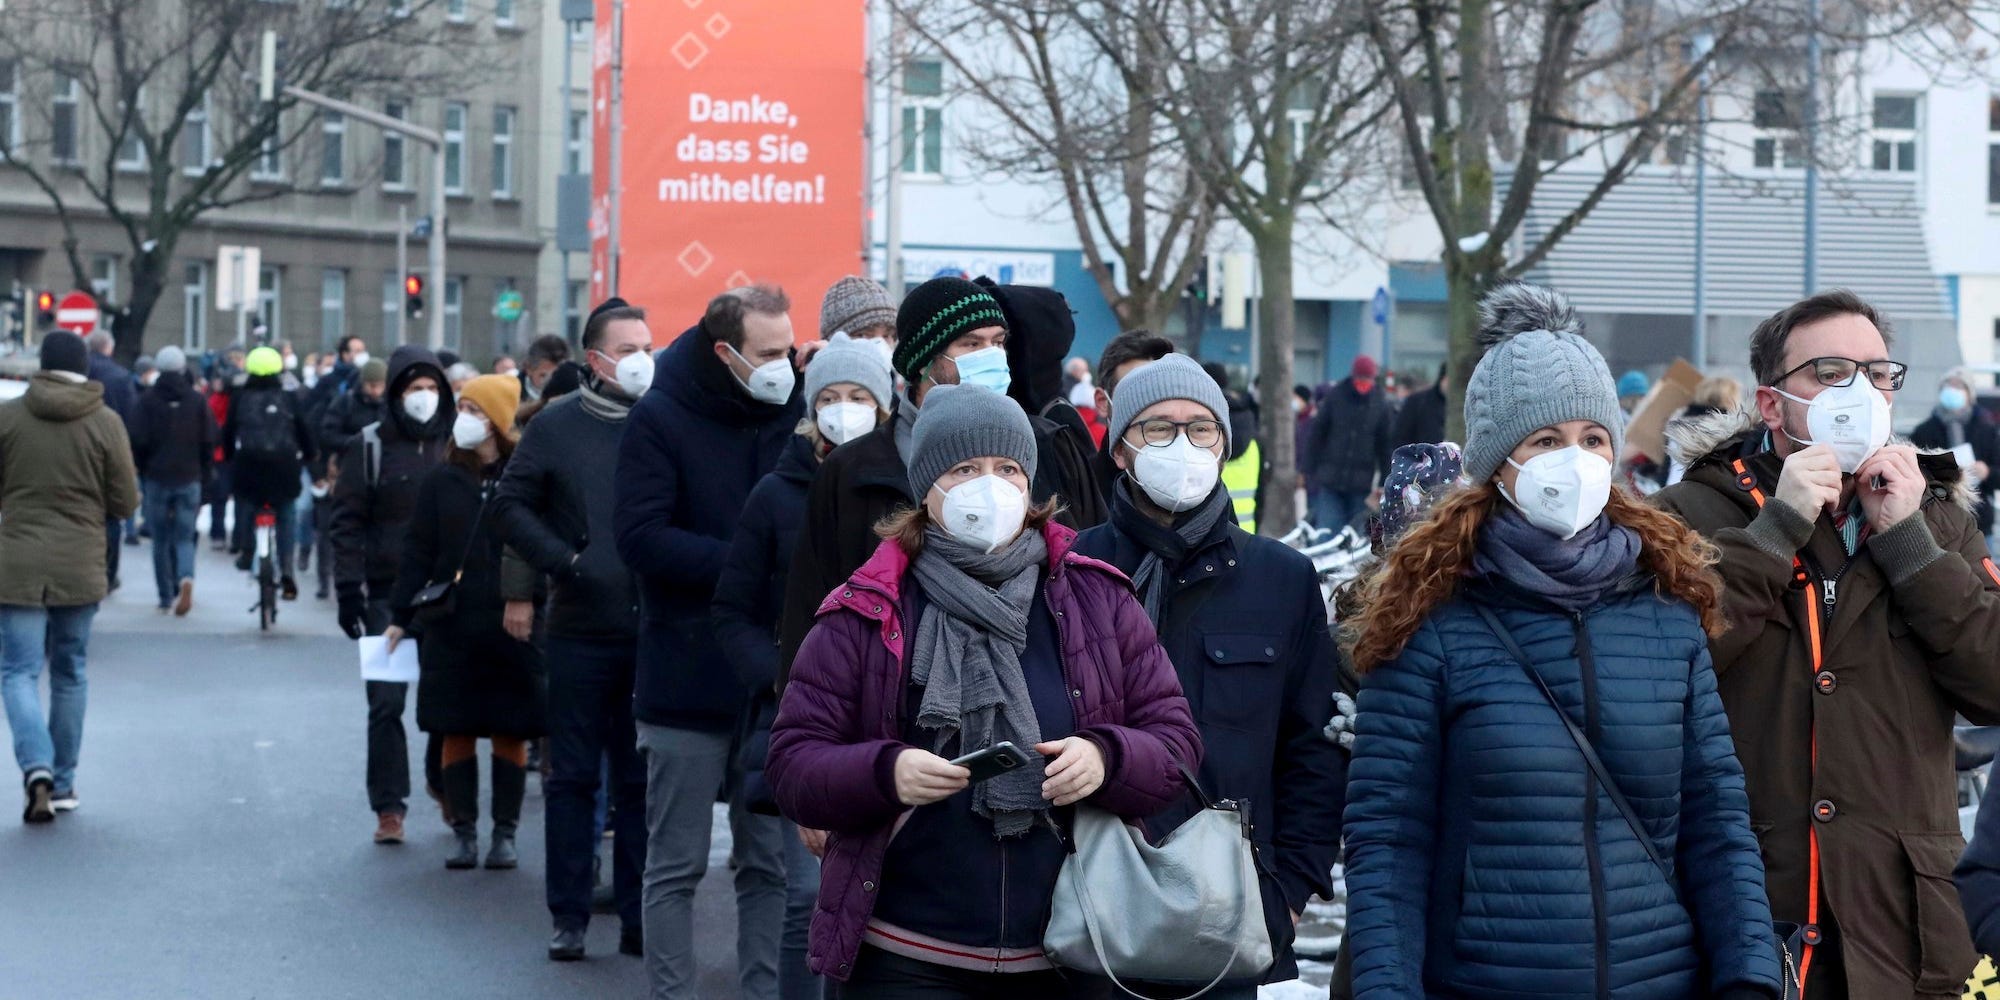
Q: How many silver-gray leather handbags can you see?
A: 1